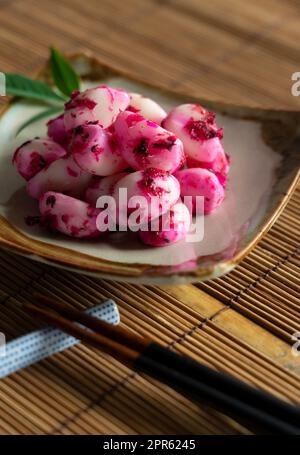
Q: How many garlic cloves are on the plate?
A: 14